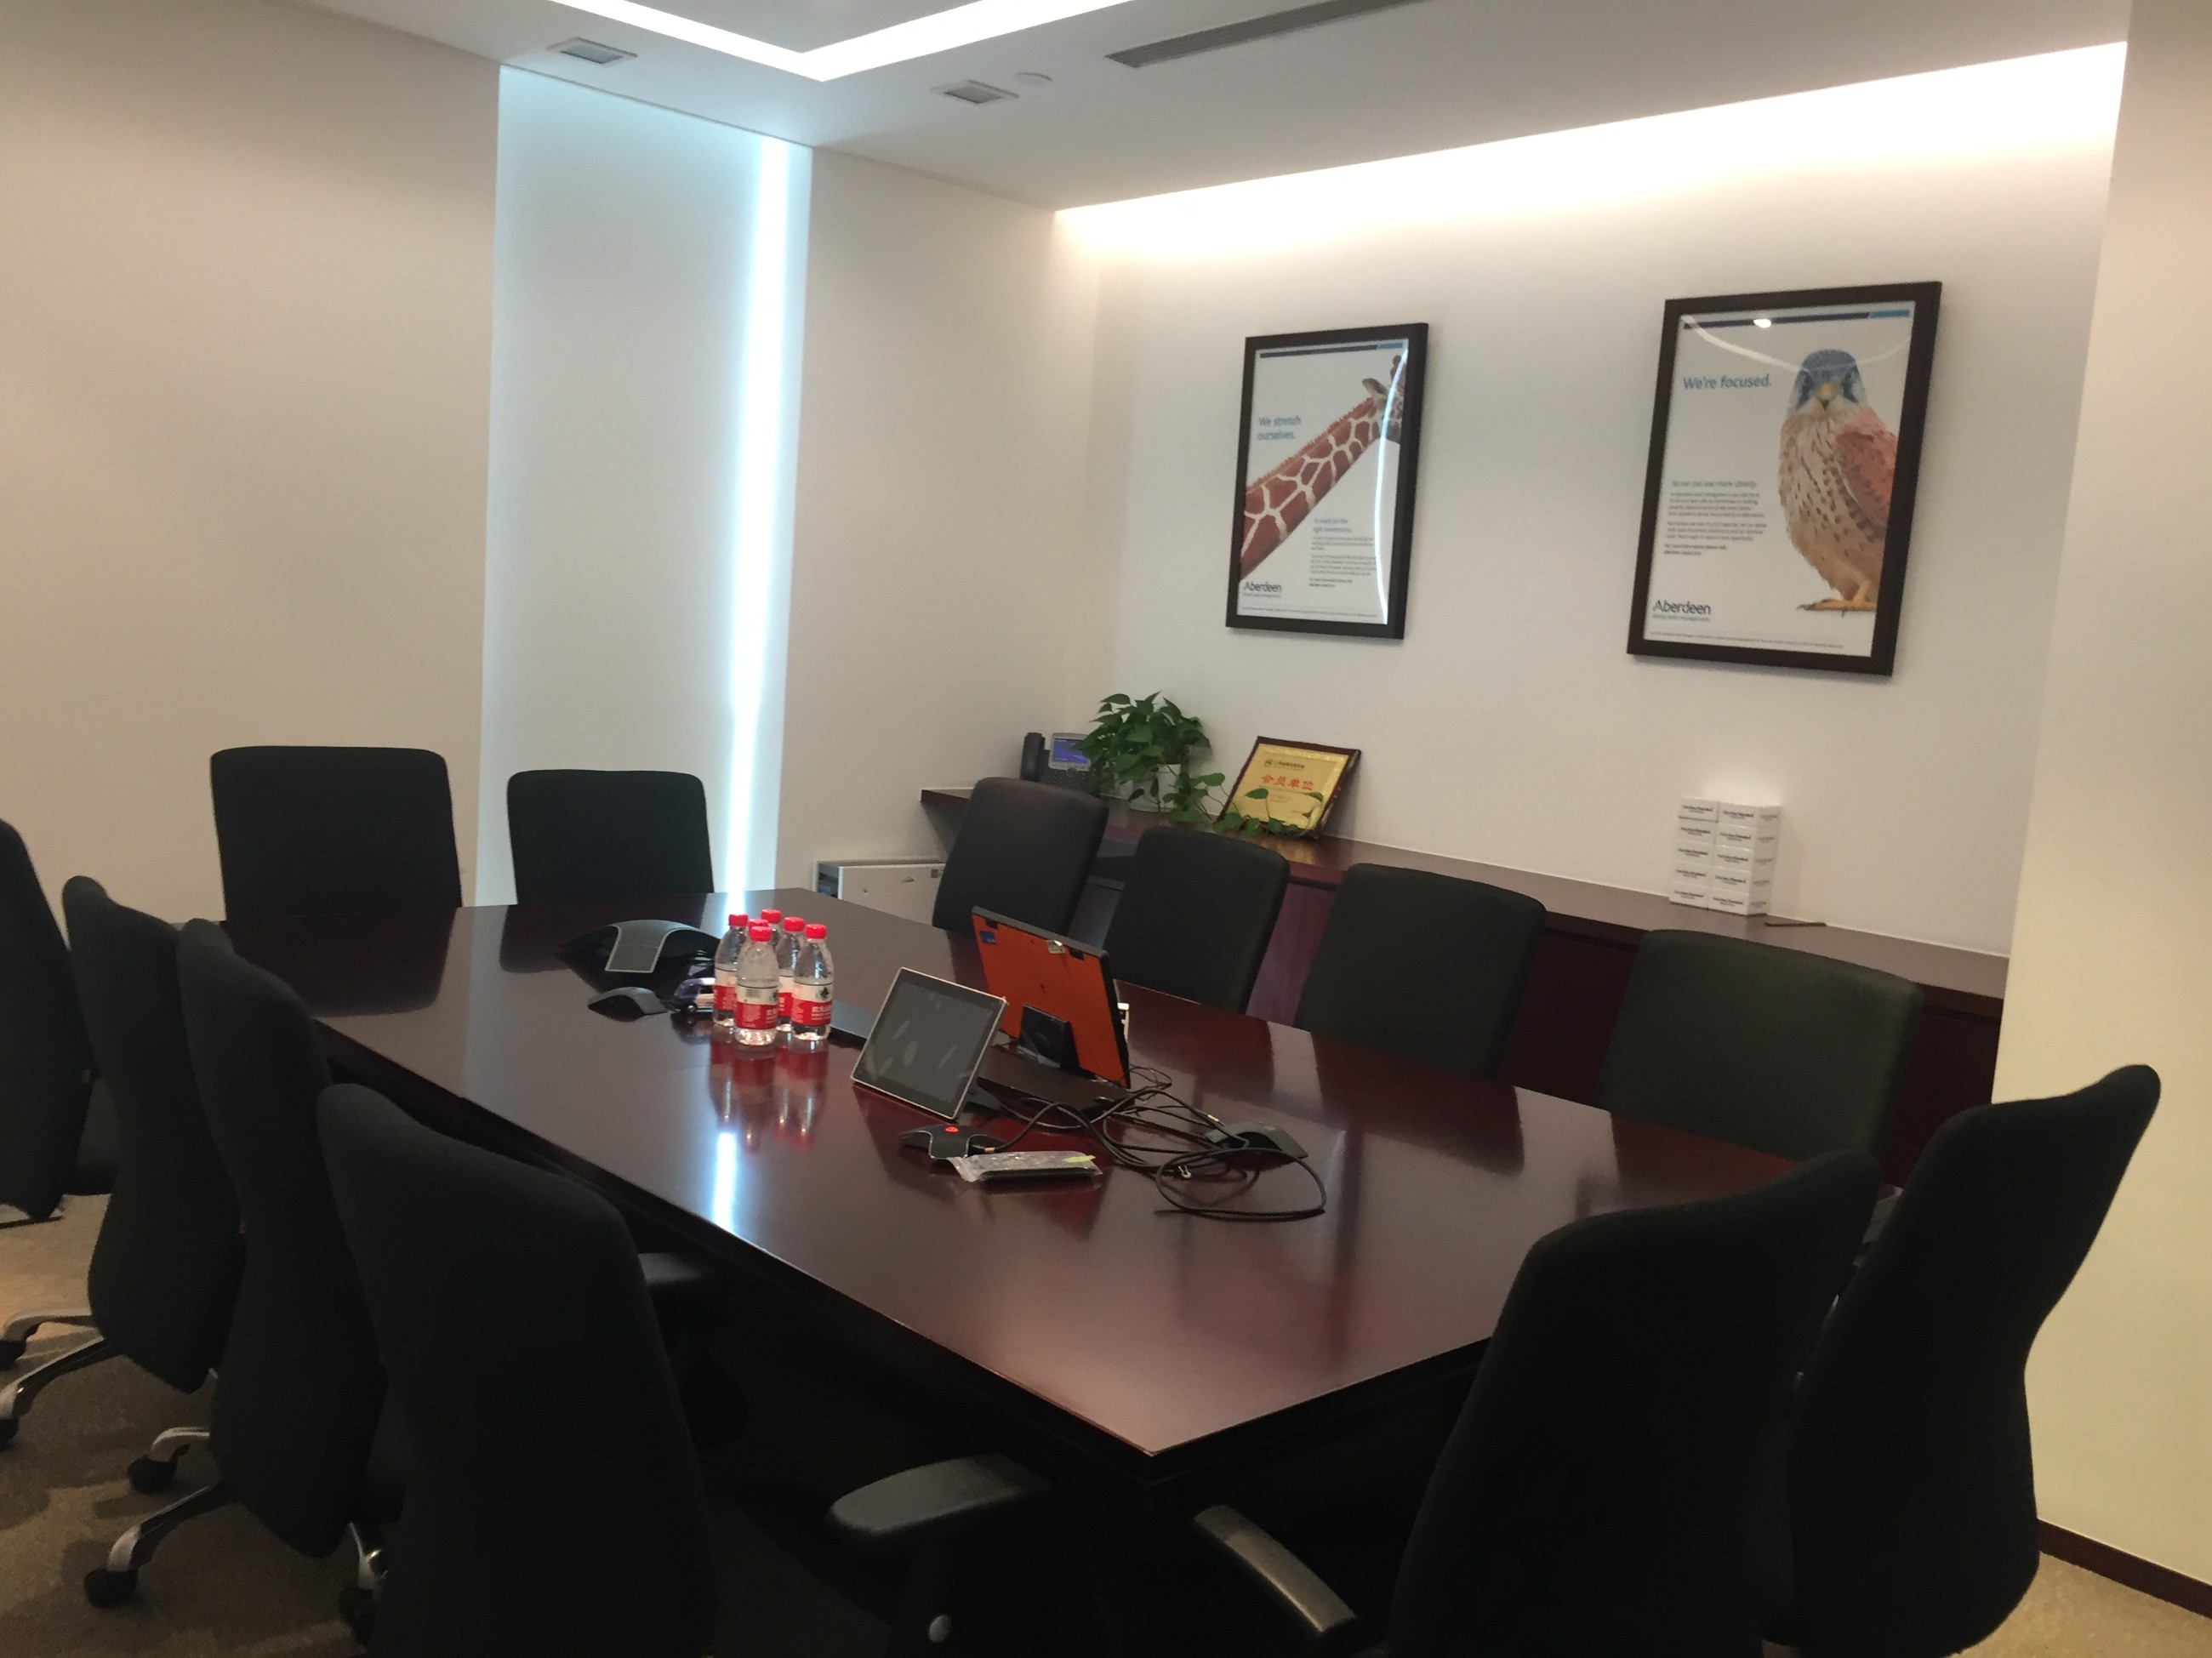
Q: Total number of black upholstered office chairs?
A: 12